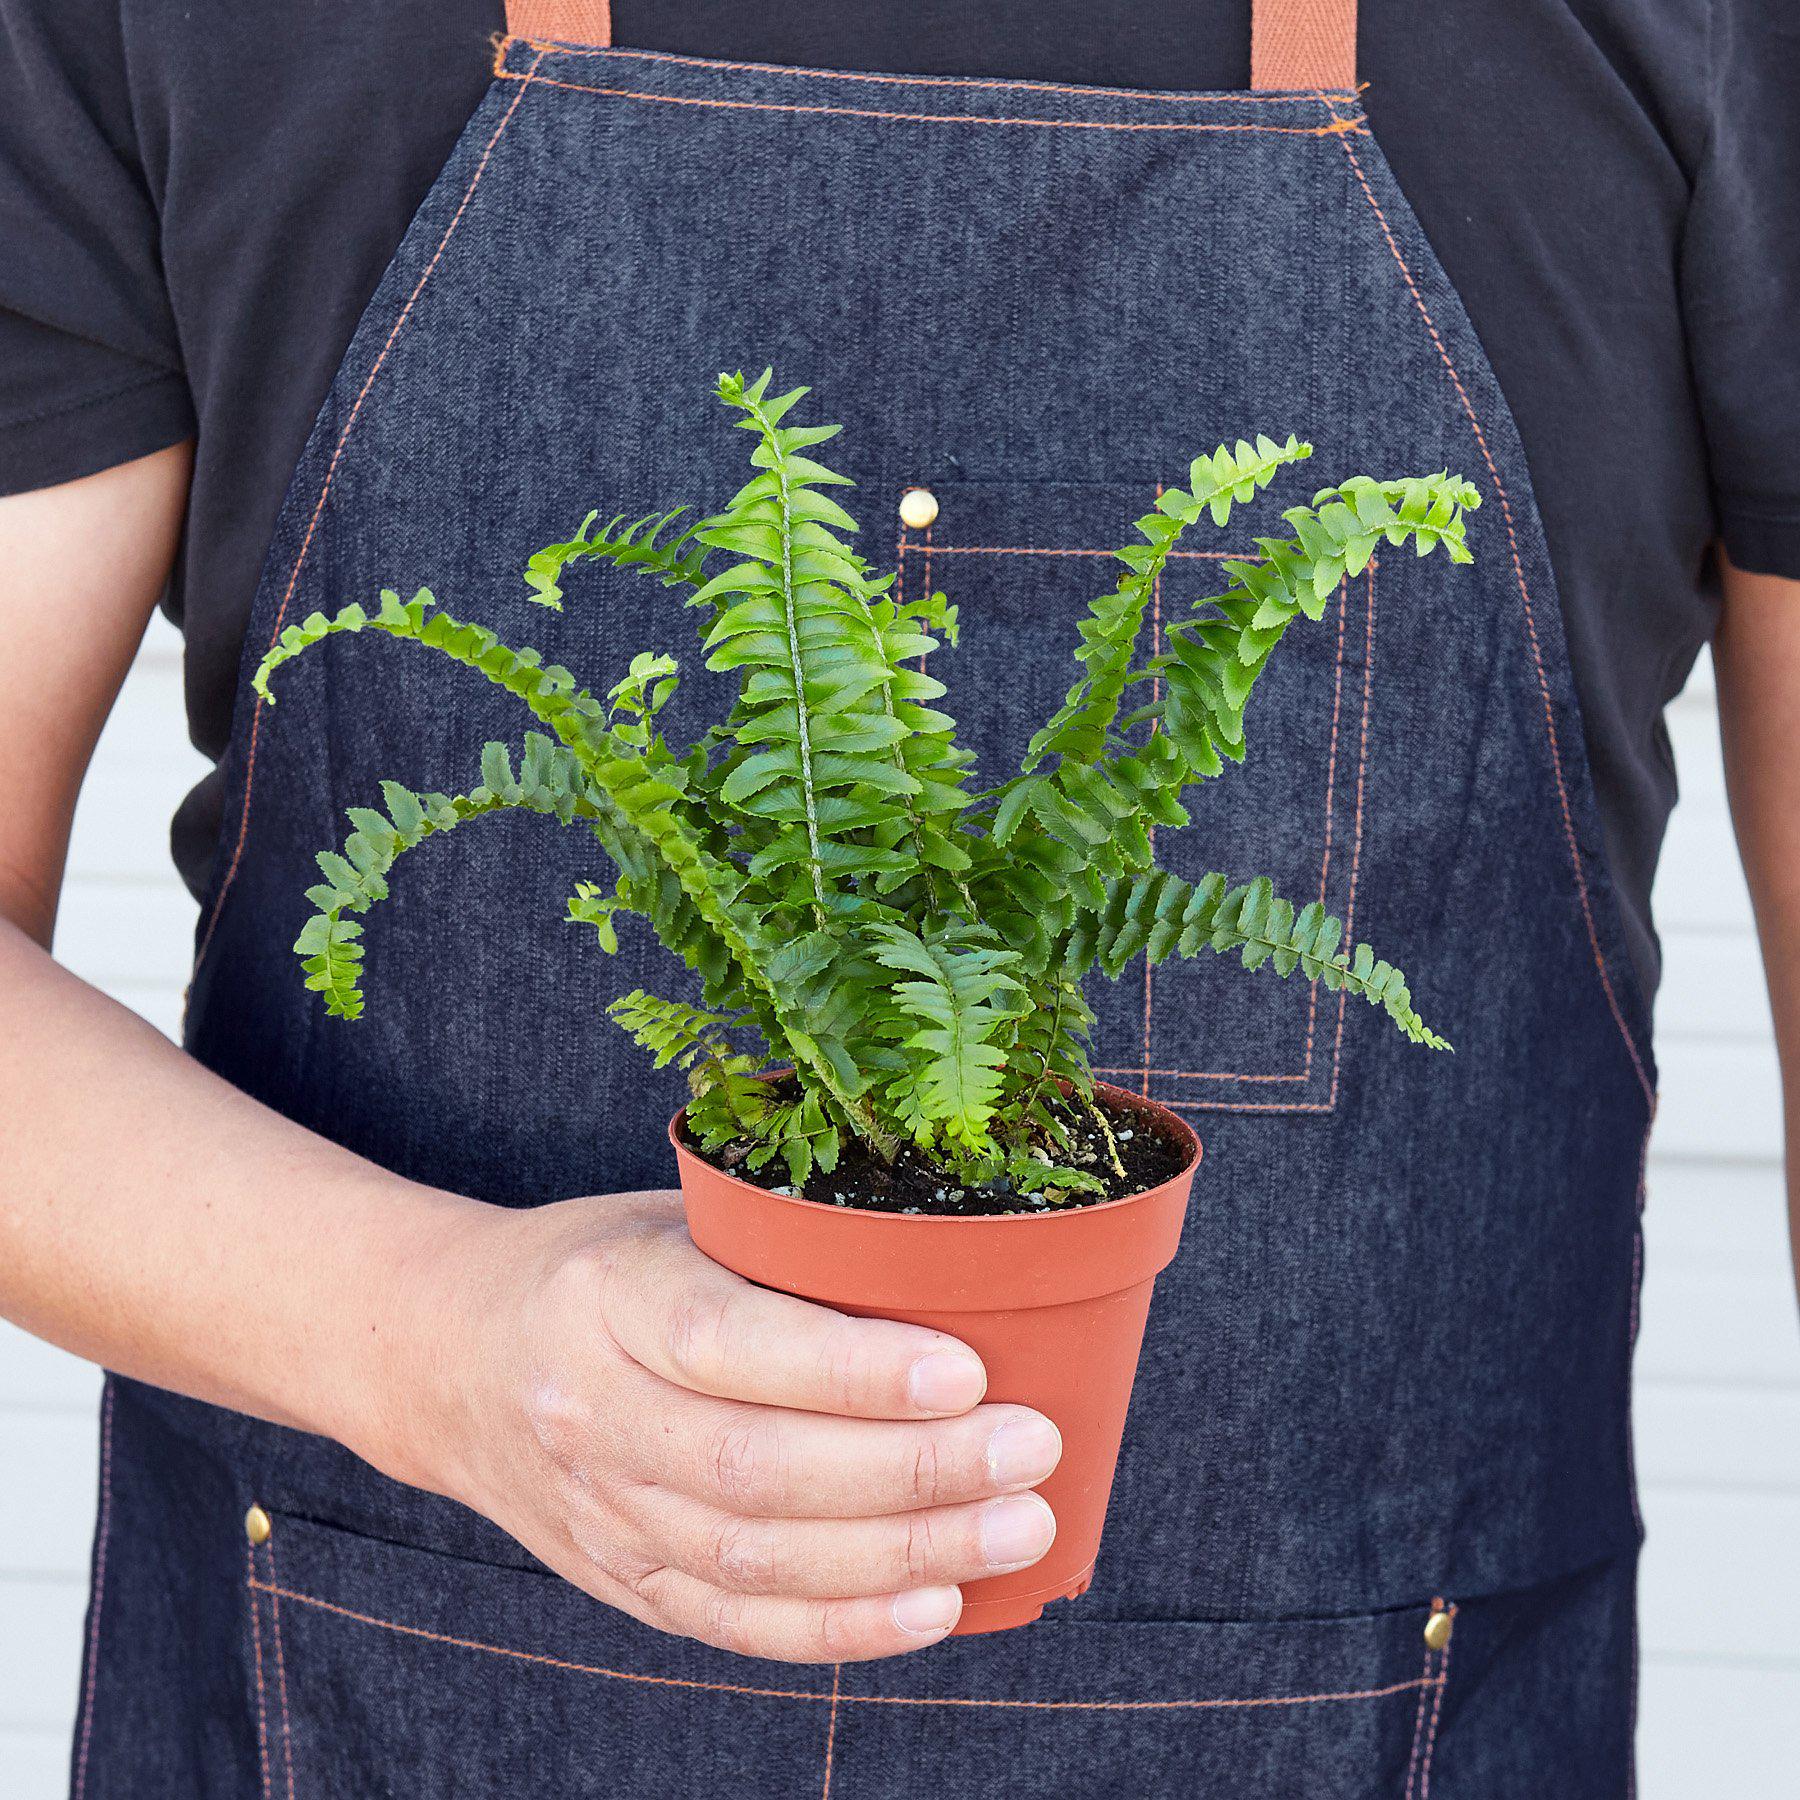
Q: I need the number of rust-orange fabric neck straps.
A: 2